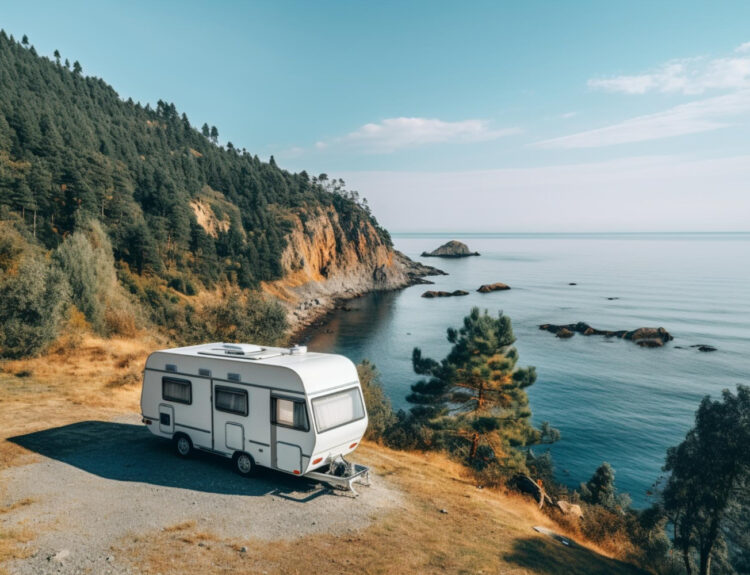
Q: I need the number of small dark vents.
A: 3